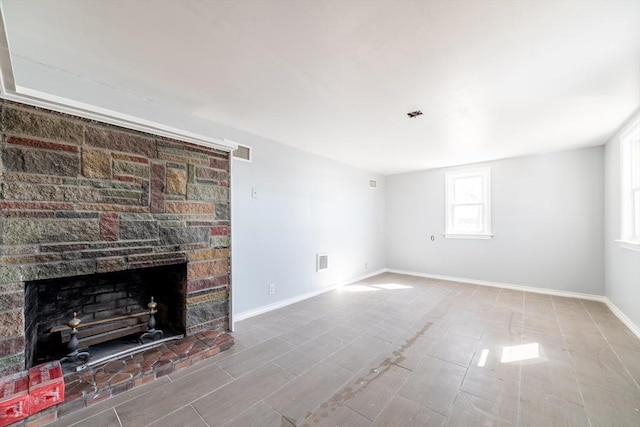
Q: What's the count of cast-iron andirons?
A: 2